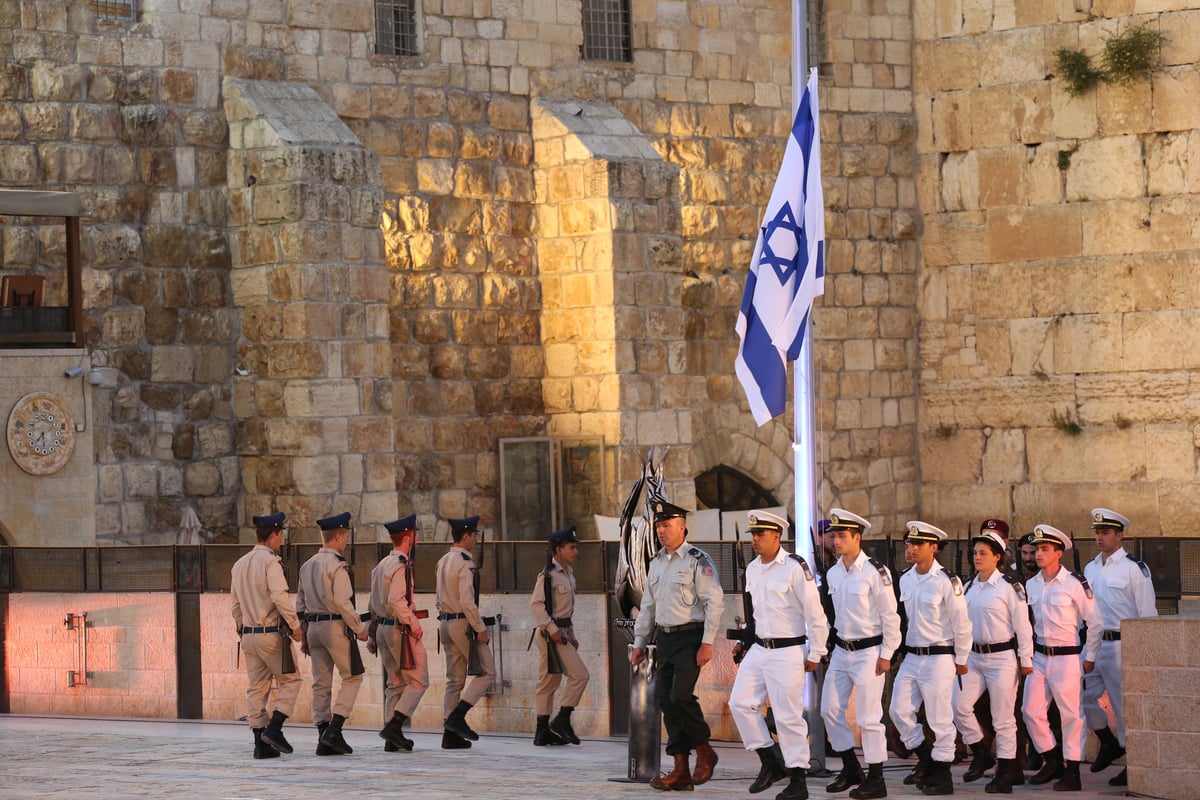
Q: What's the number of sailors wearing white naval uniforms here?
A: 6